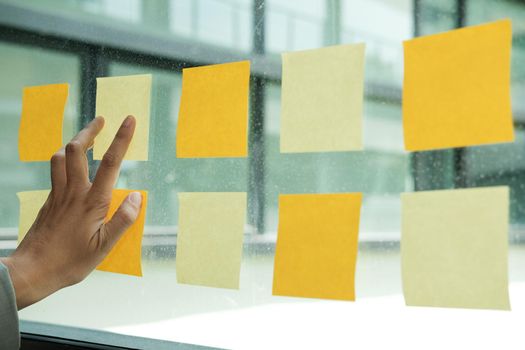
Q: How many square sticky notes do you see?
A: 10